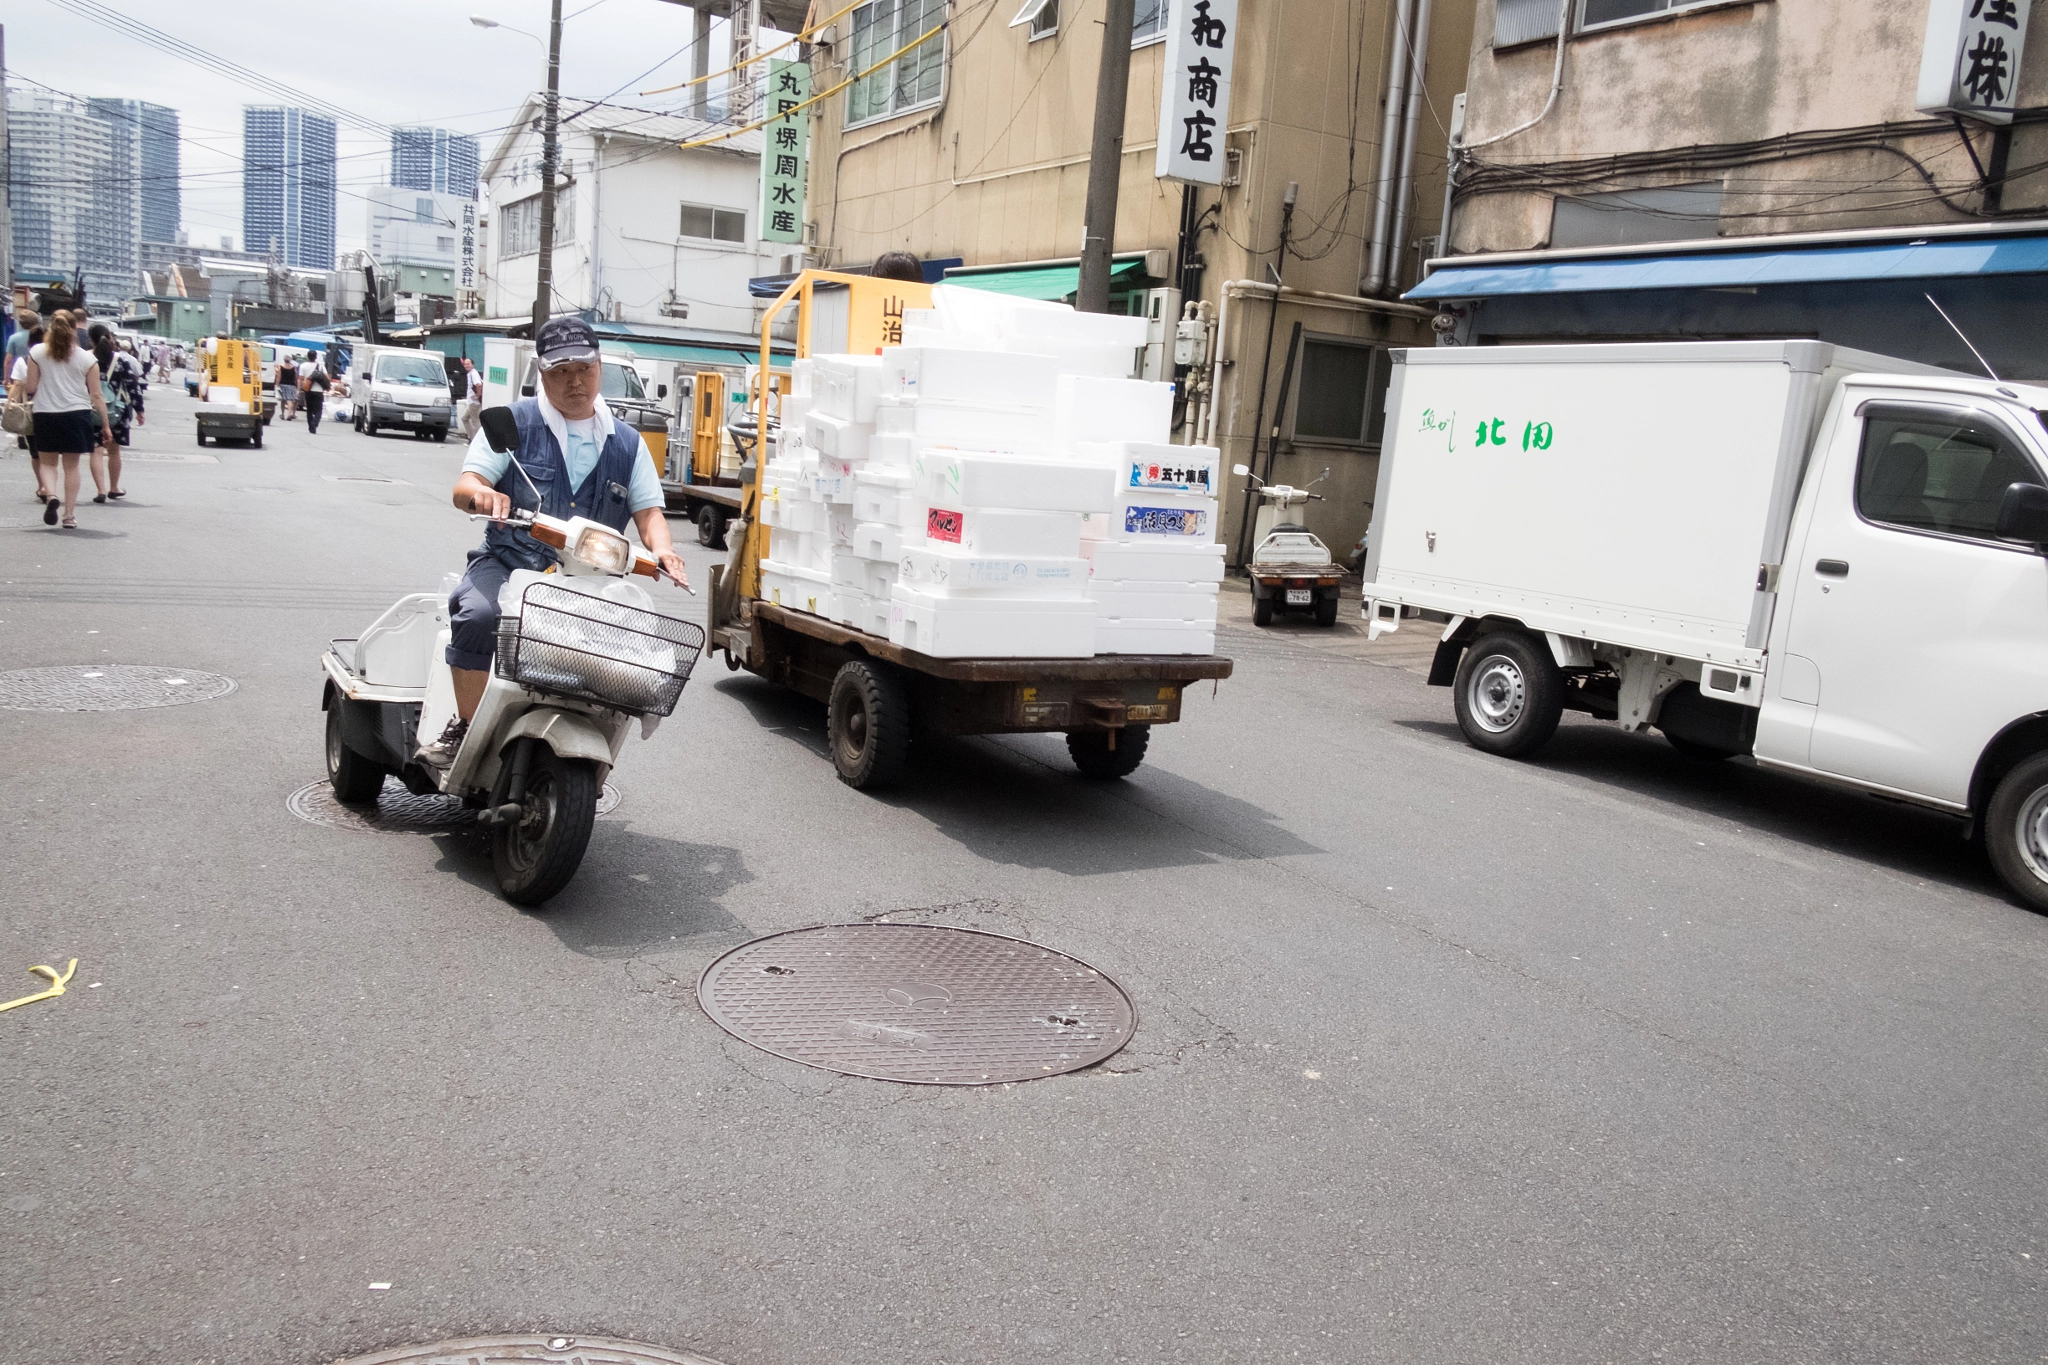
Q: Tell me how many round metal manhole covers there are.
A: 4